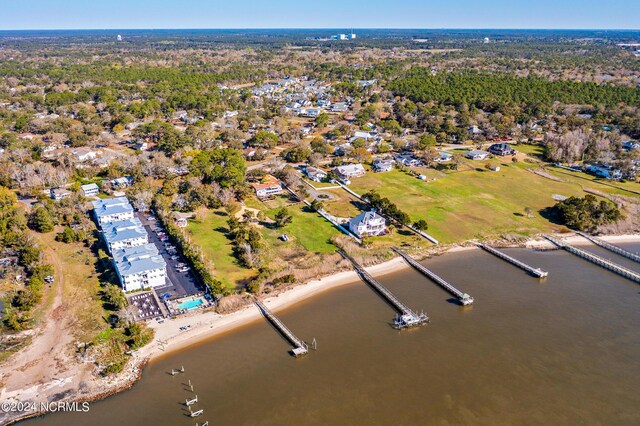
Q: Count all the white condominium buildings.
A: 3